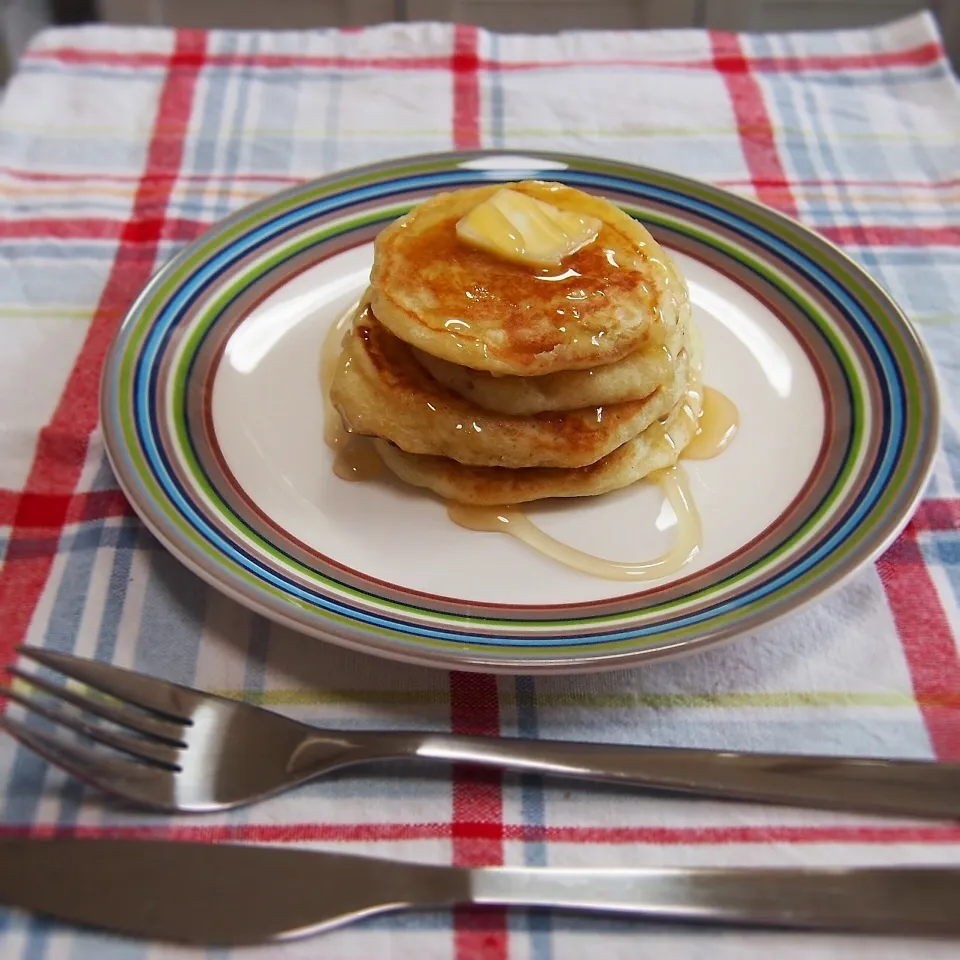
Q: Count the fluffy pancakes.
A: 4